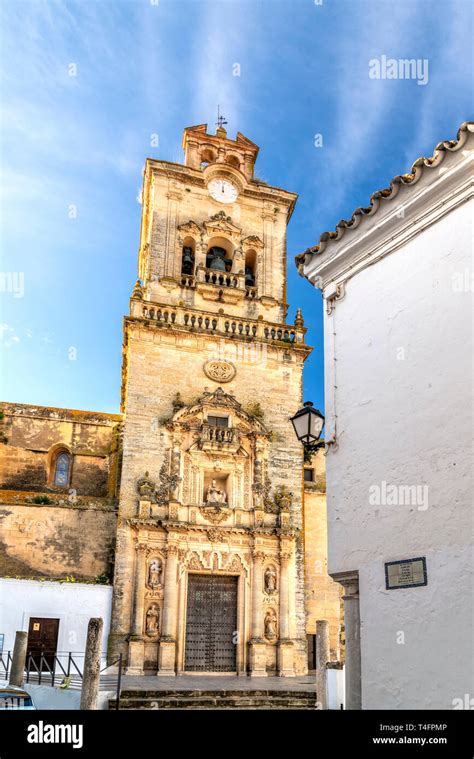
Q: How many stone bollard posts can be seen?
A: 3